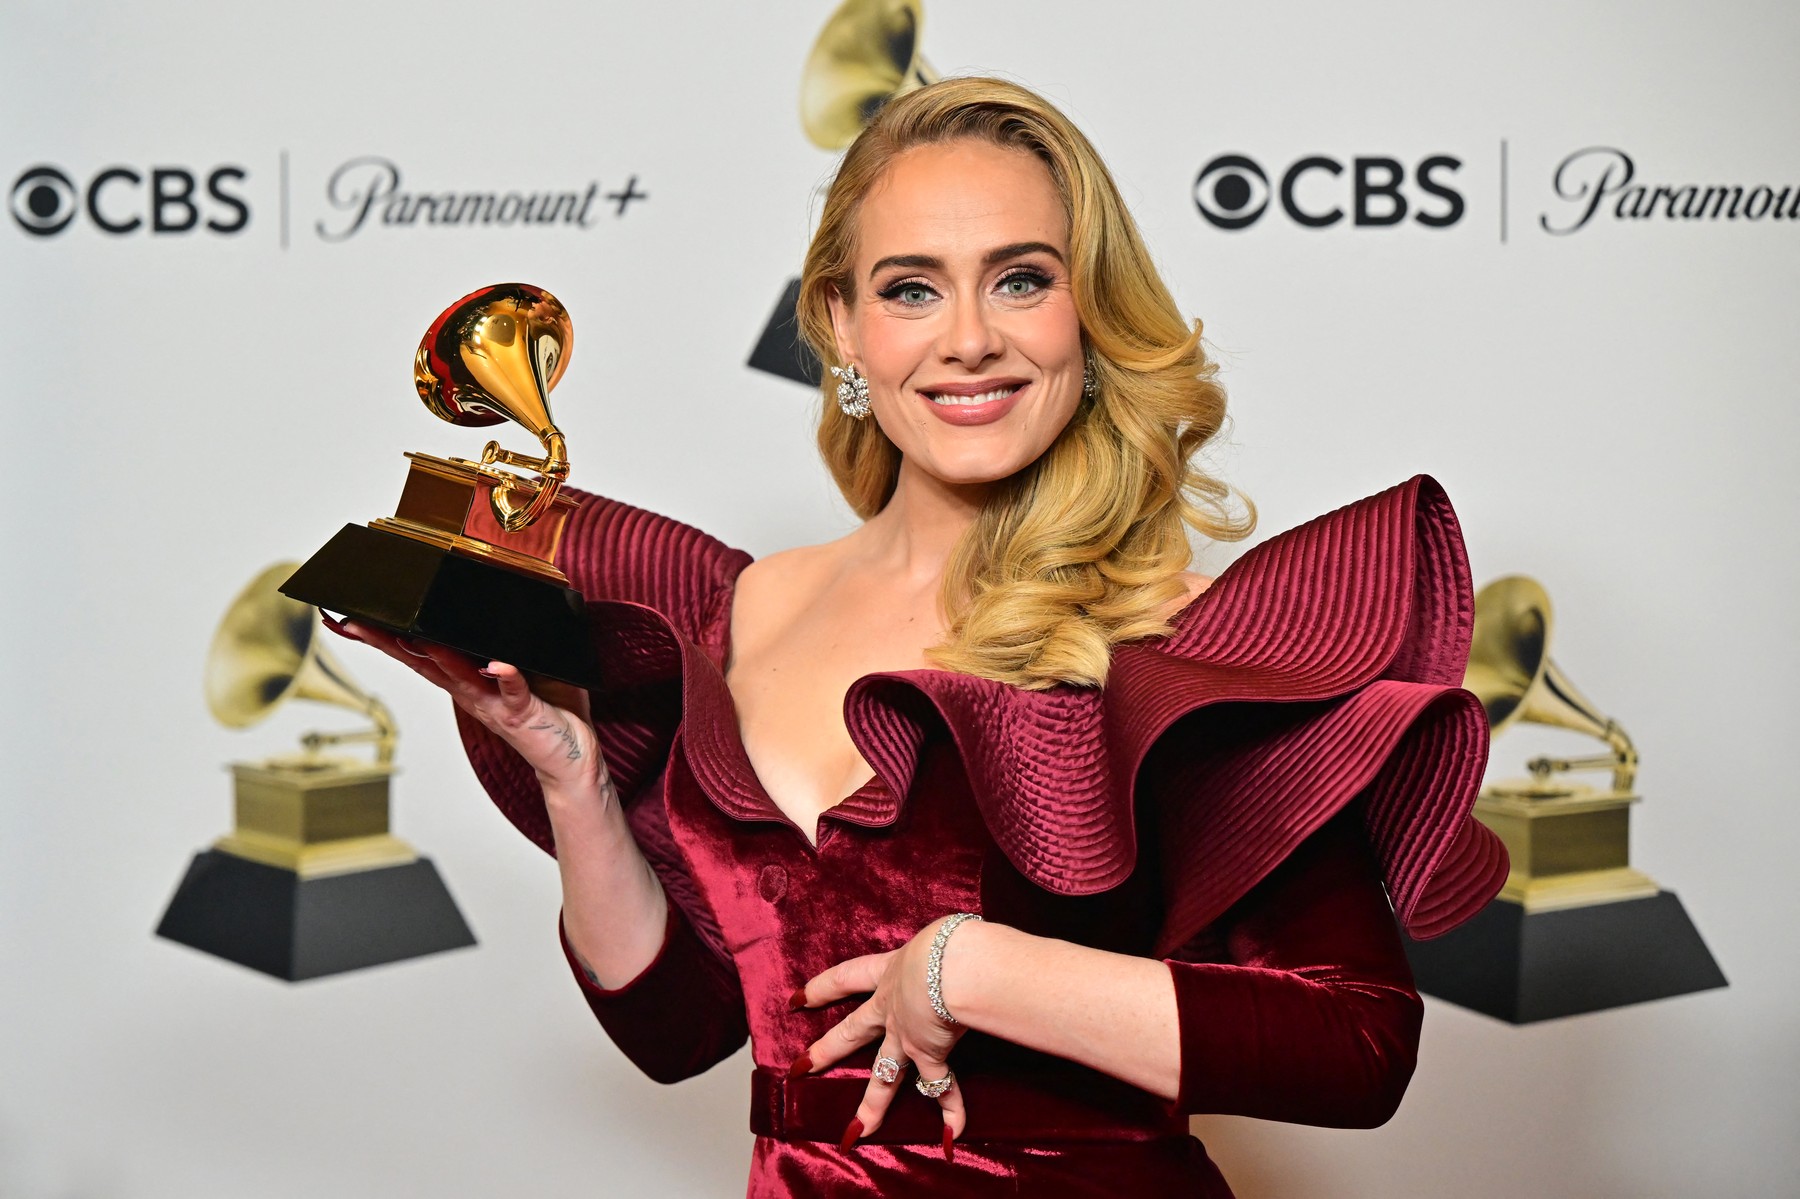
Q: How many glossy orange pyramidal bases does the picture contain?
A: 0